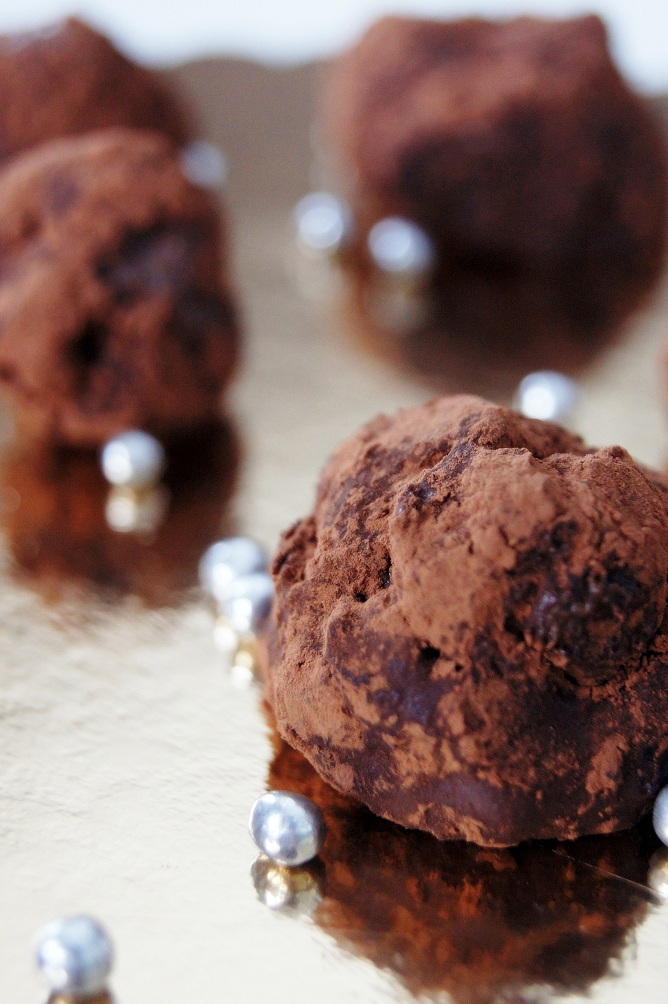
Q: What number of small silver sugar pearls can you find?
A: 10